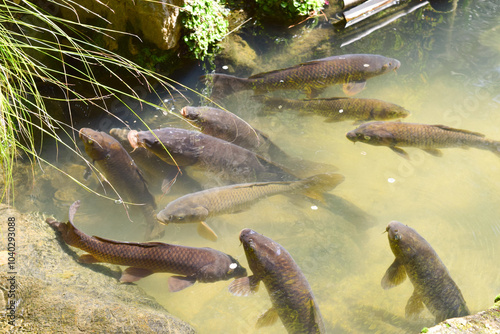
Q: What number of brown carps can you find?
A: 10